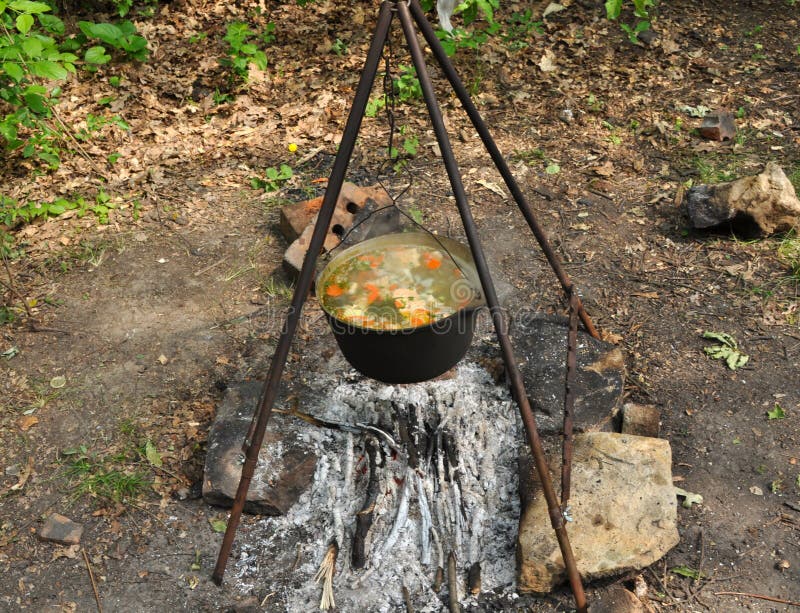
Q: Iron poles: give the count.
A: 3